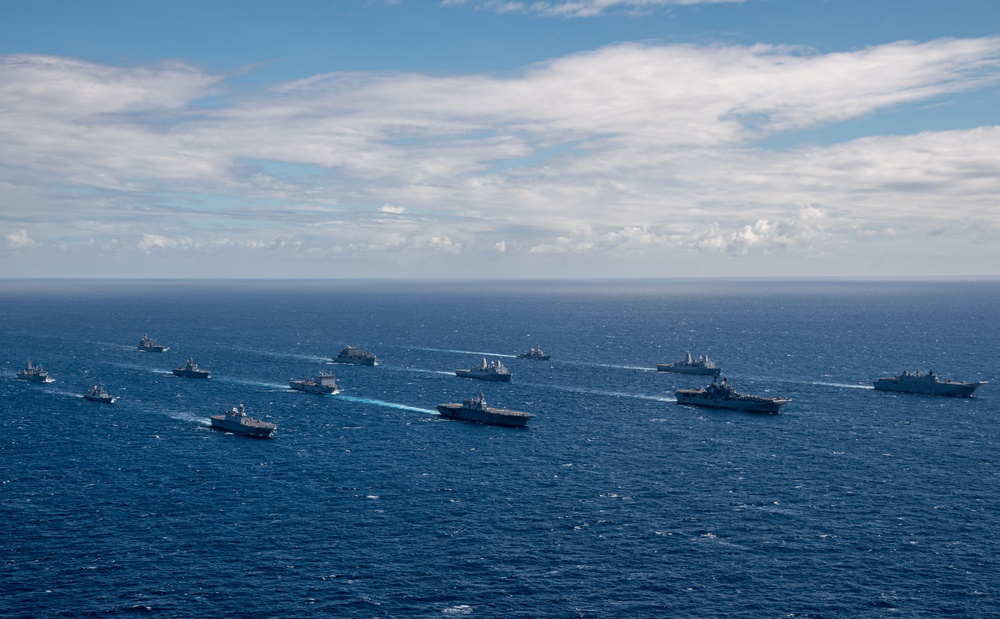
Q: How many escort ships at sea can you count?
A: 13